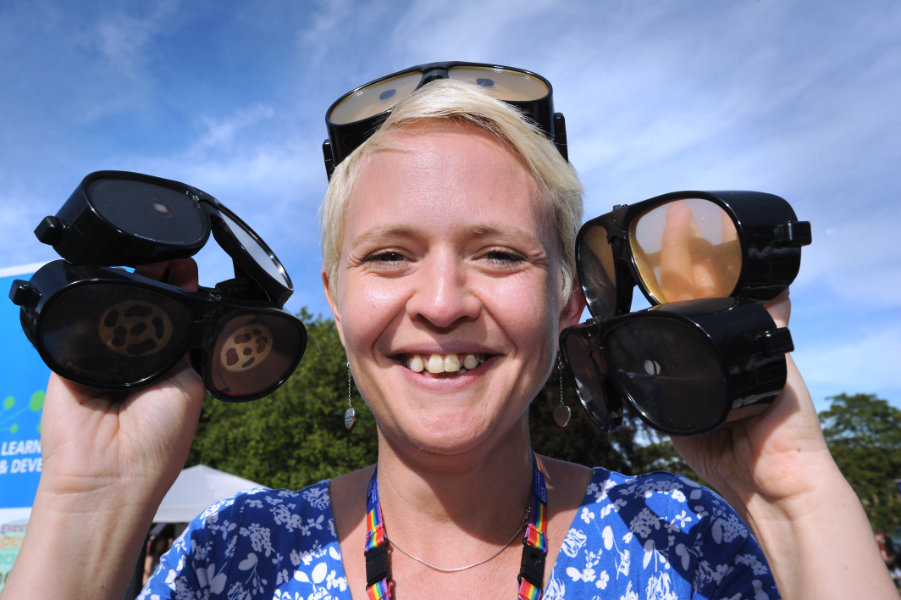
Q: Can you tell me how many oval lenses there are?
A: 10